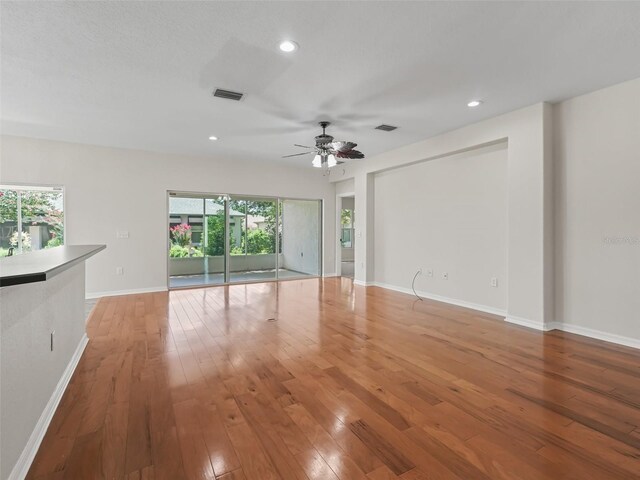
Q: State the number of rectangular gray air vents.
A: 2